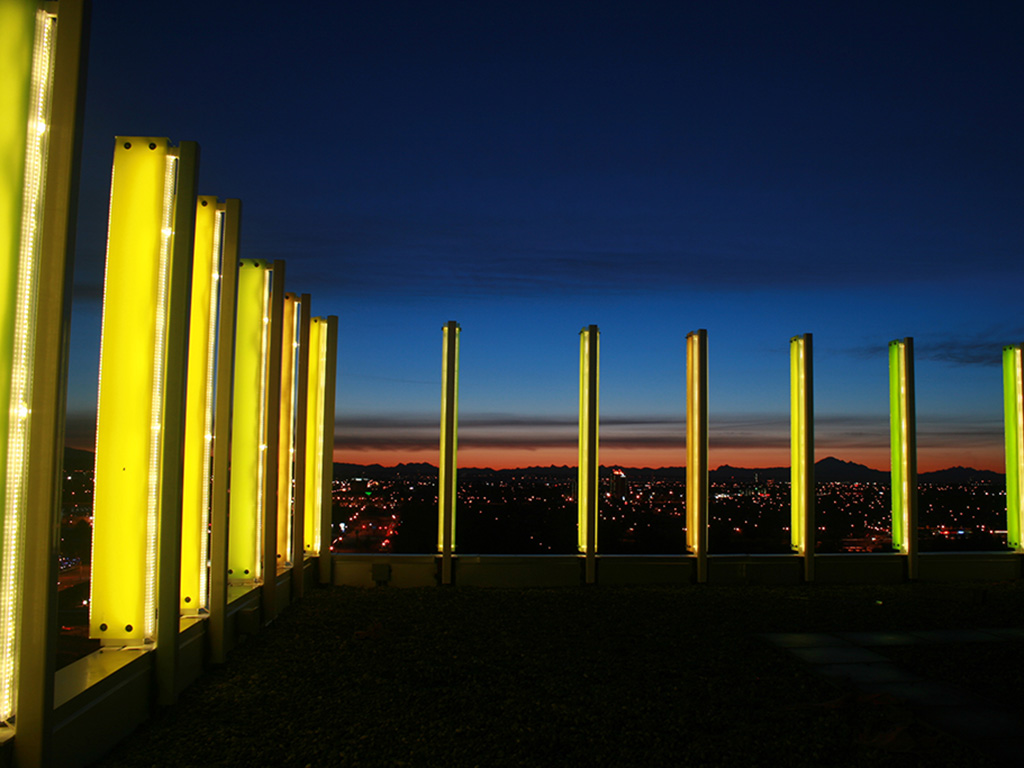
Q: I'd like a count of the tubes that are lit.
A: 12